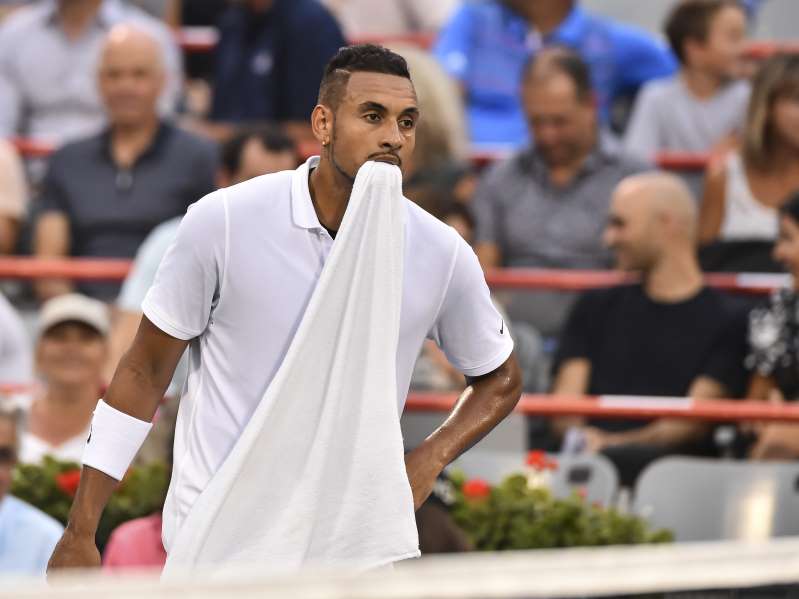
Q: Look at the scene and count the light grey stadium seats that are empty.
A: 2